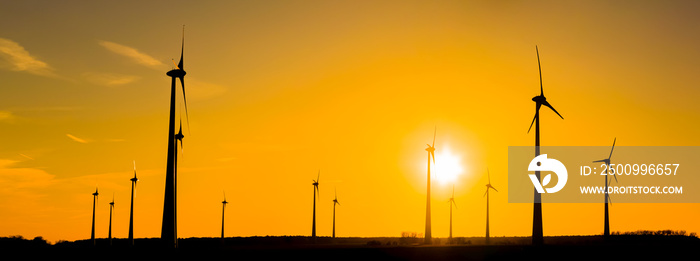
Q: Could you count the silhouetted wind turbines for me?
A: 13